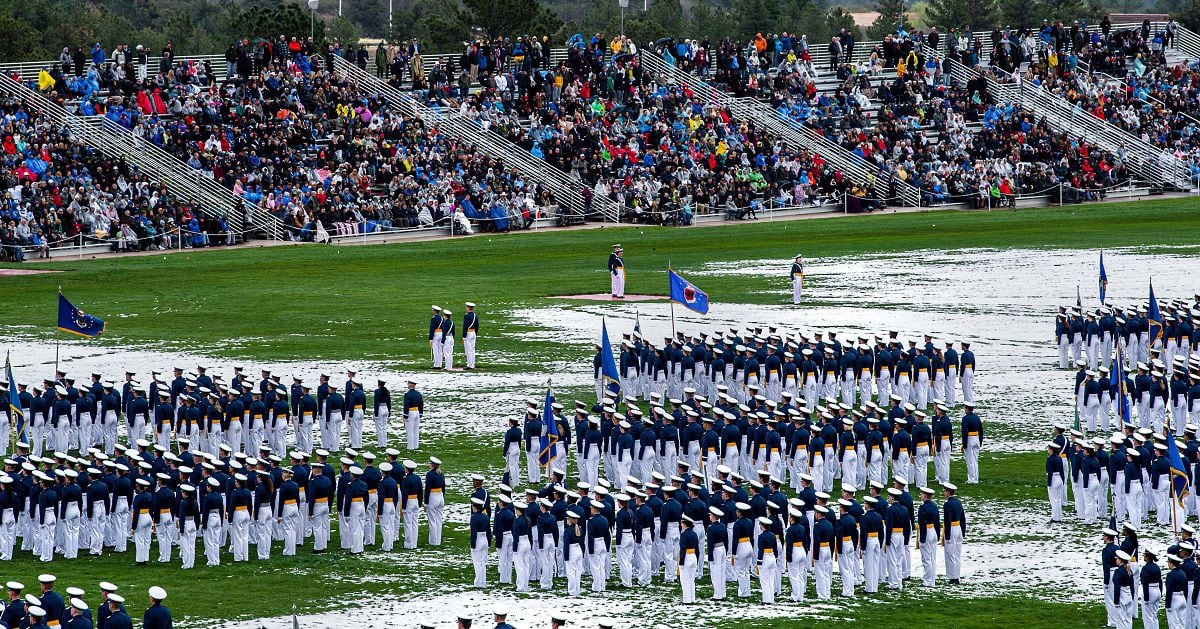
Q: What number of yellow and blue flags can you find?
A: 9